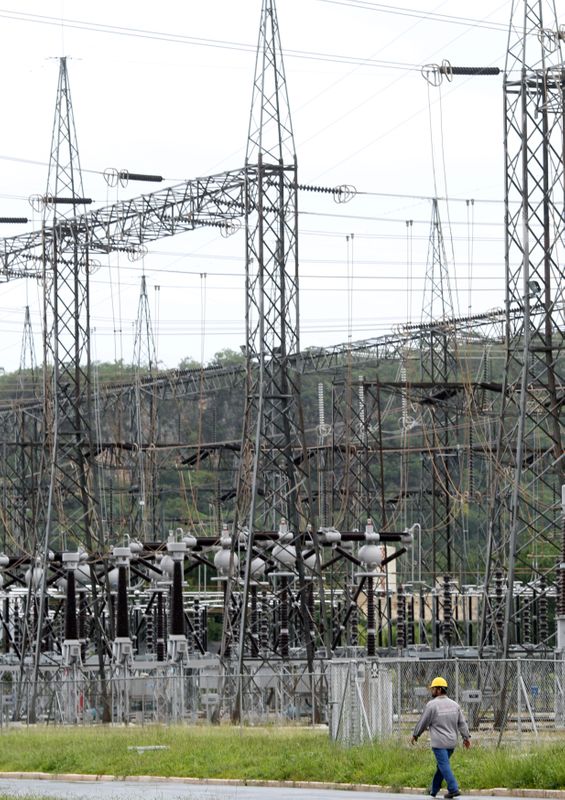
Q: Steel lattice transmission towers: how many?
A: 6